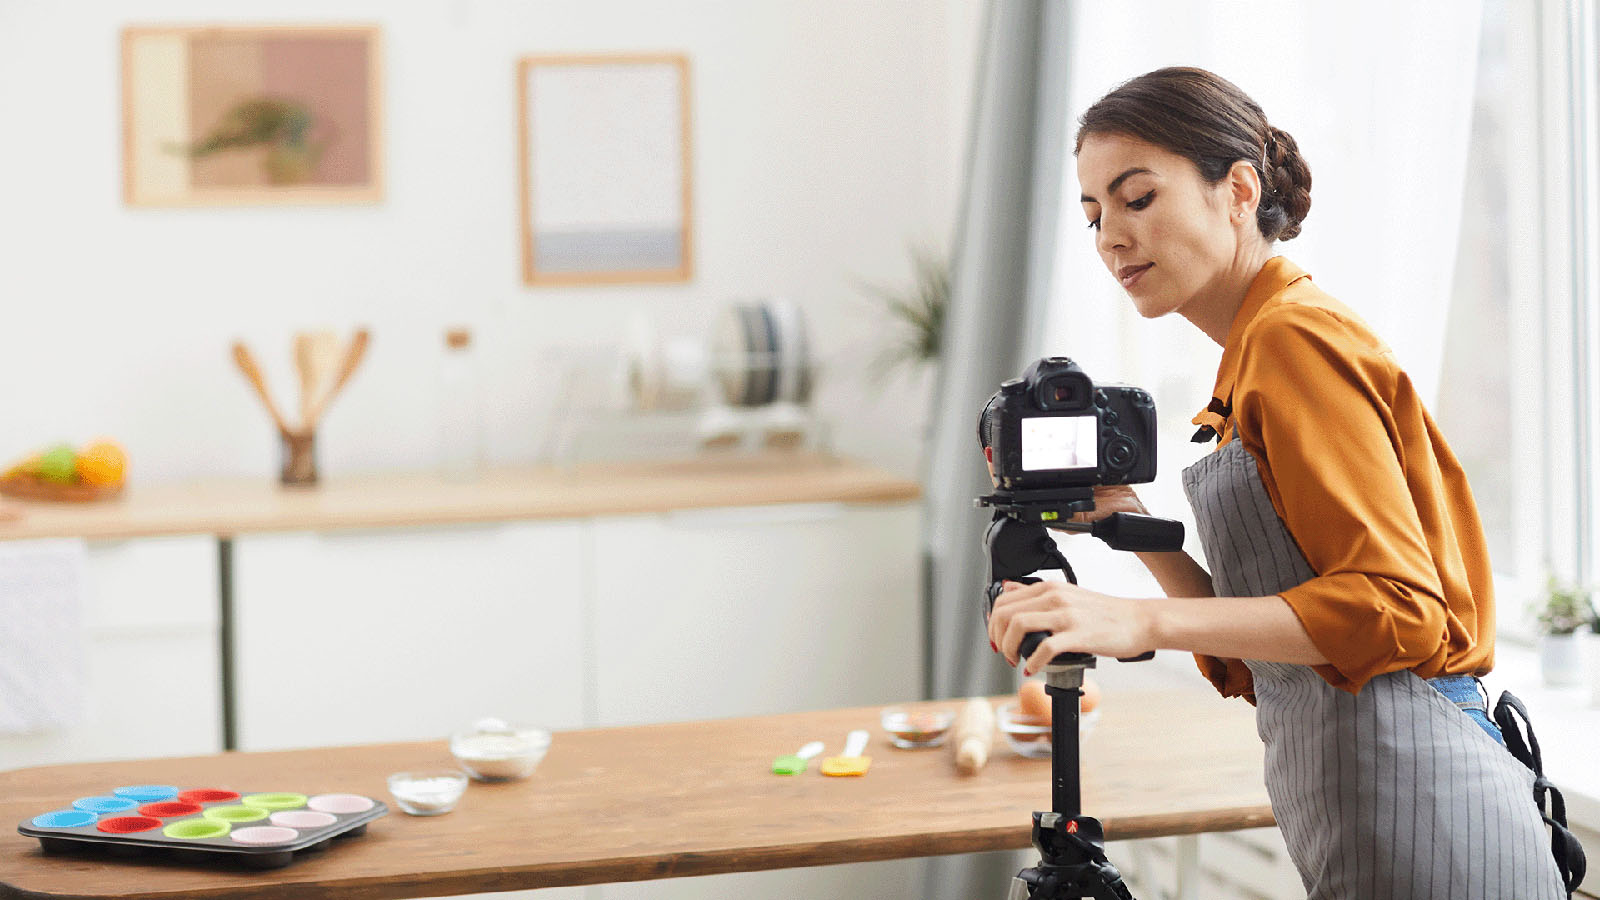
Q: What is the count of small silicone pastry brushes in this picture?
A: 2